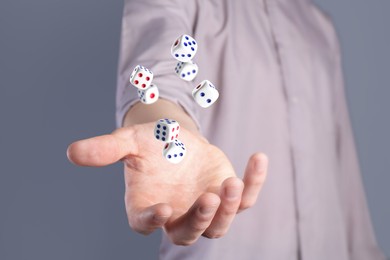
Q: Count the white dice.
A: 7